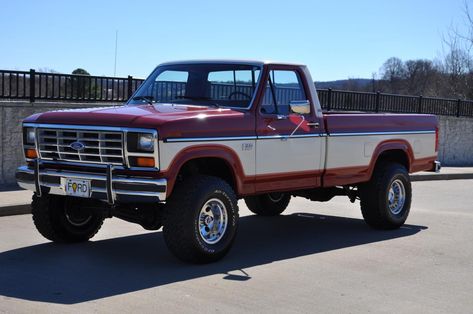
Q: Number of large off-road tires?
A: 4